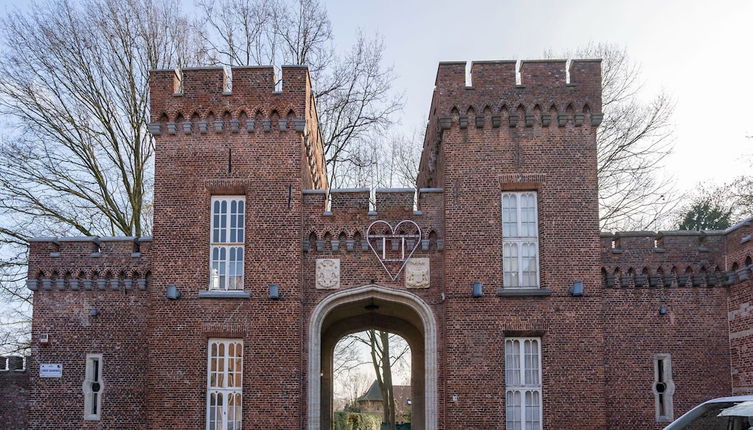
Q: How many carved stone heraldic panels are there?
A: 2